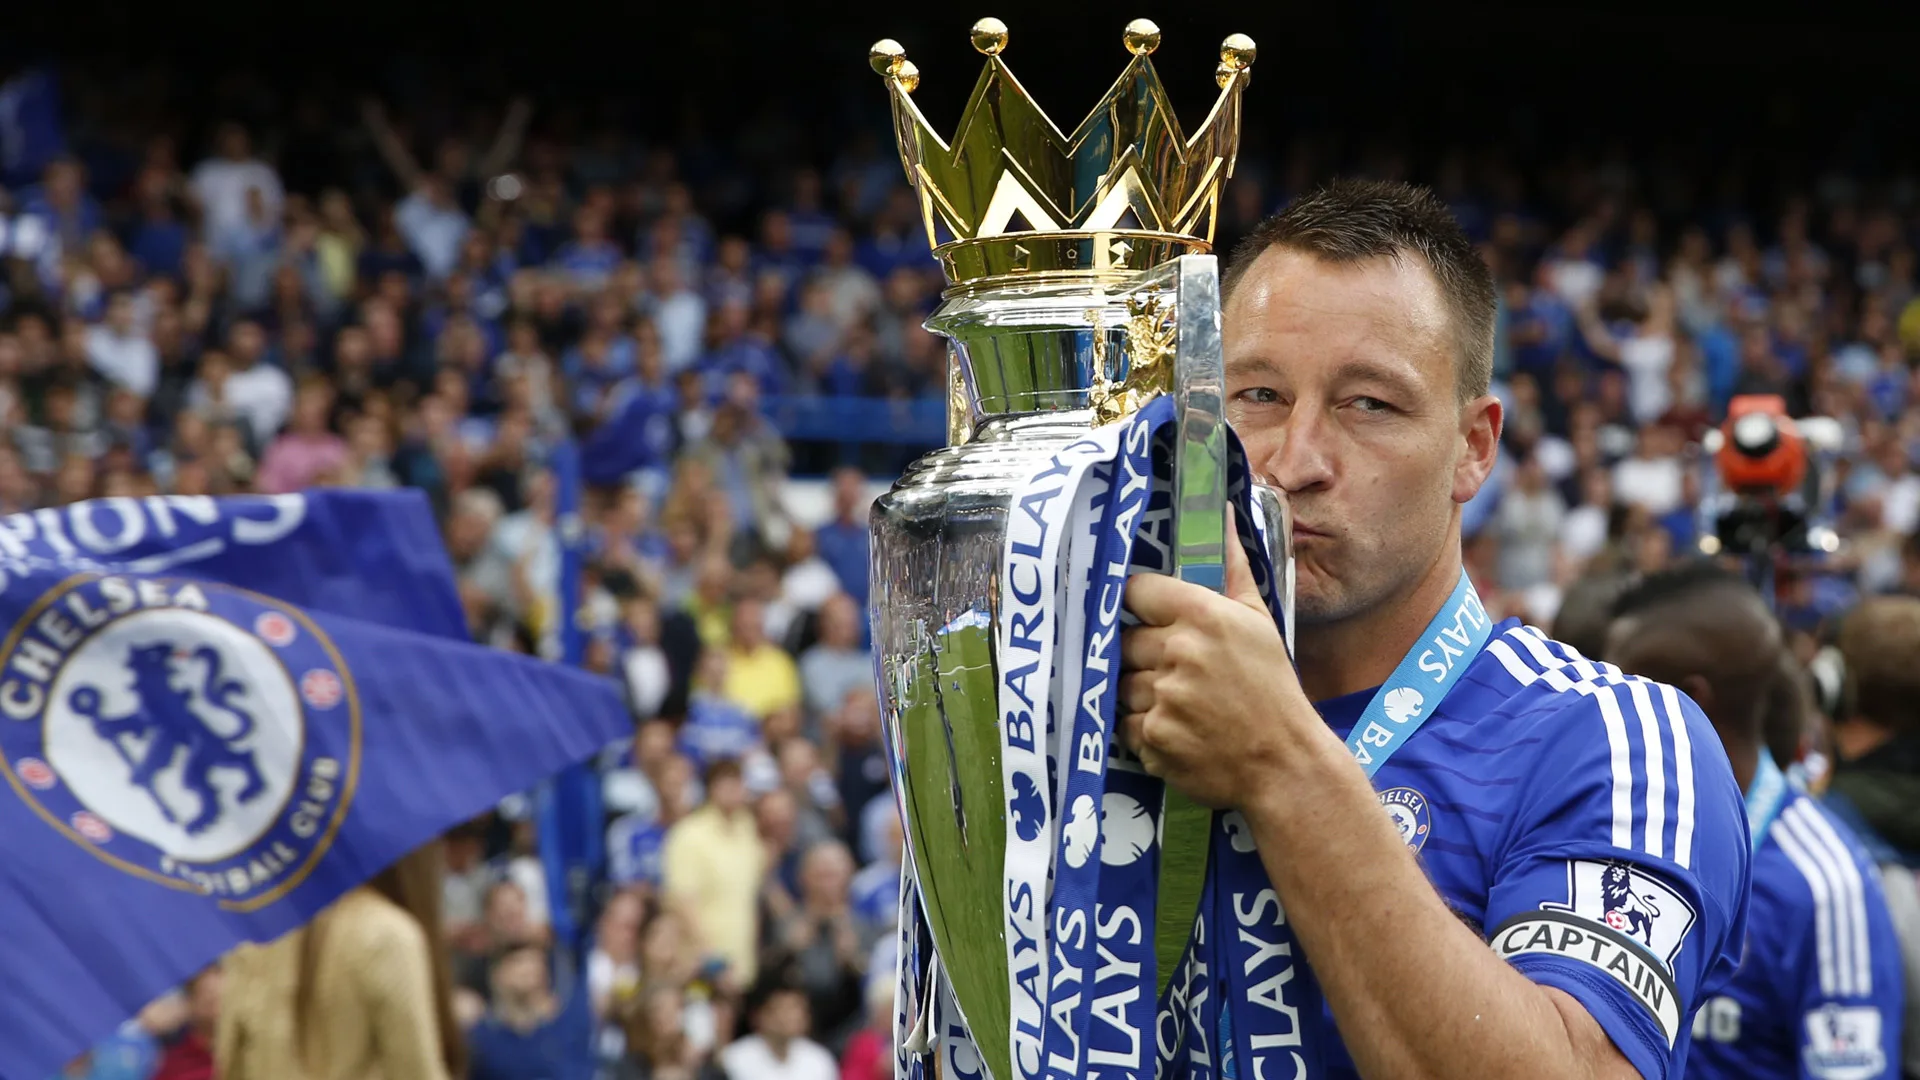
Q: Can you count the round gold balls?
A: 6